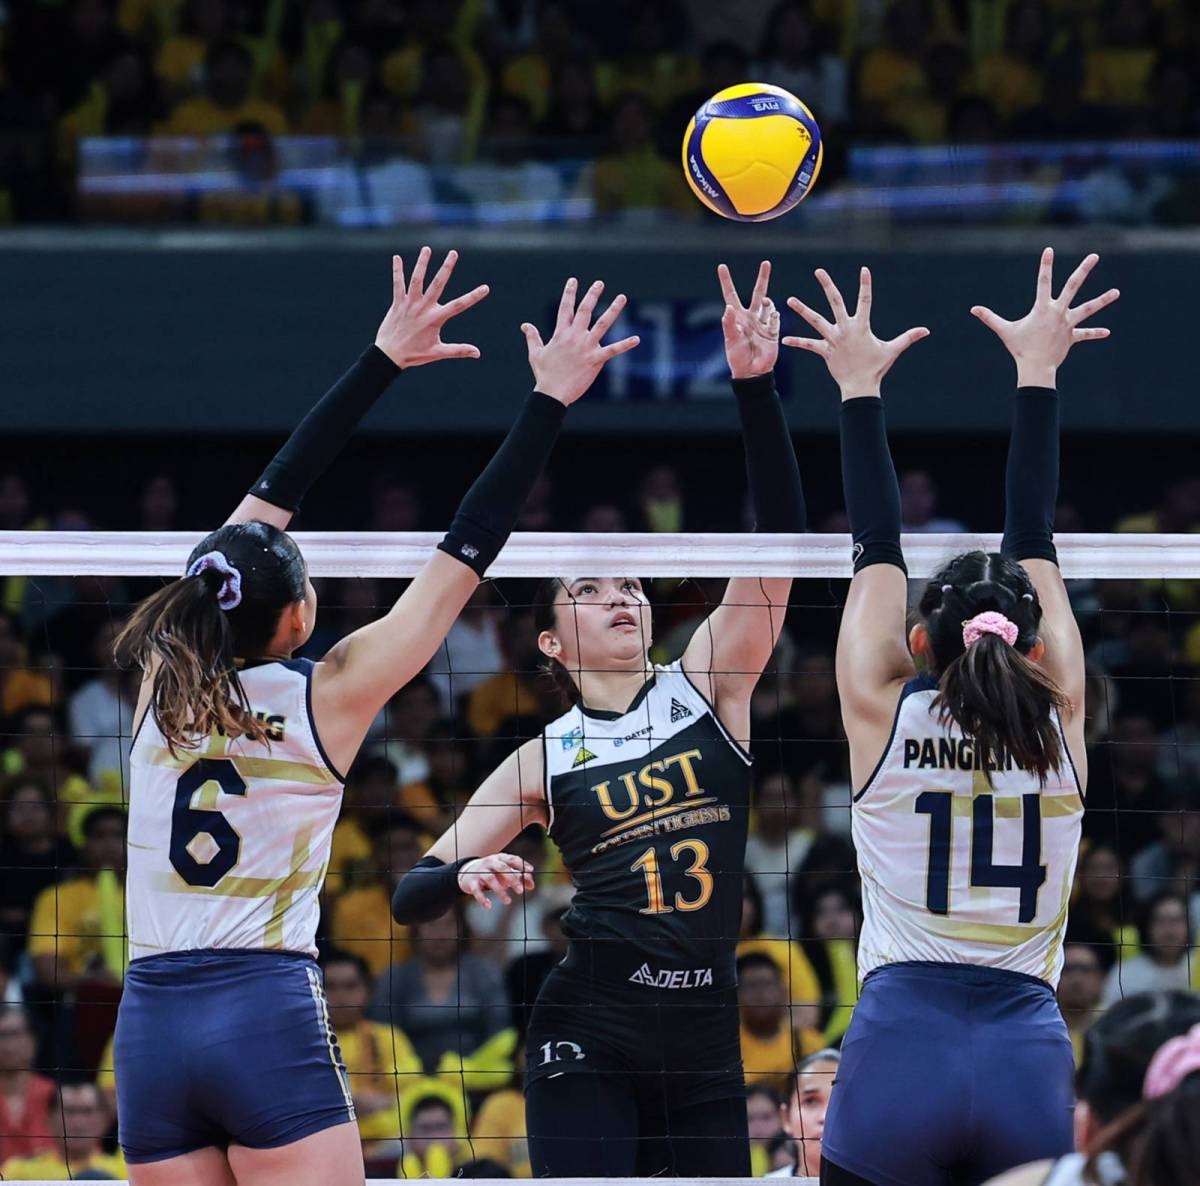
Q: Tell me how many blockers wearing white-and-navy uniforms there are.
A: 2